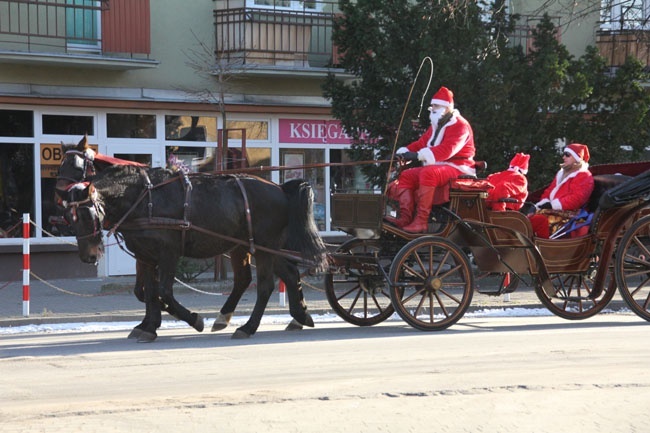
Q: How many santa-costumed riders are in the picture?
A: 3